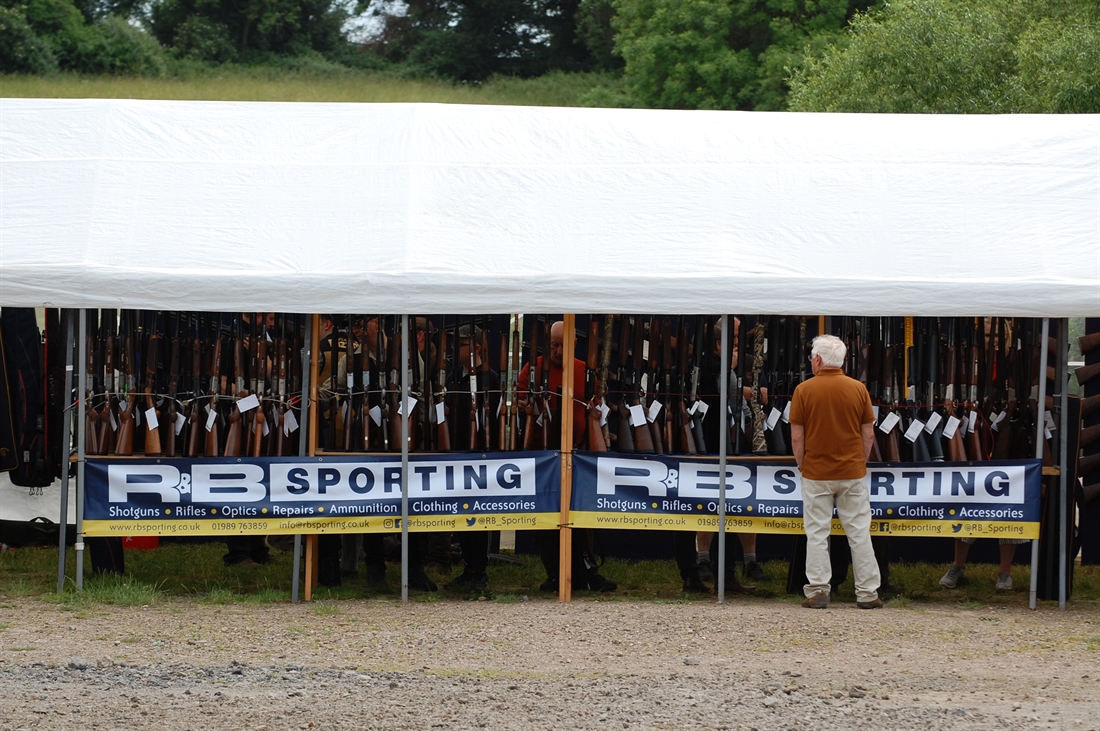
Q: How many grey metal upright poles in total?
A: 7